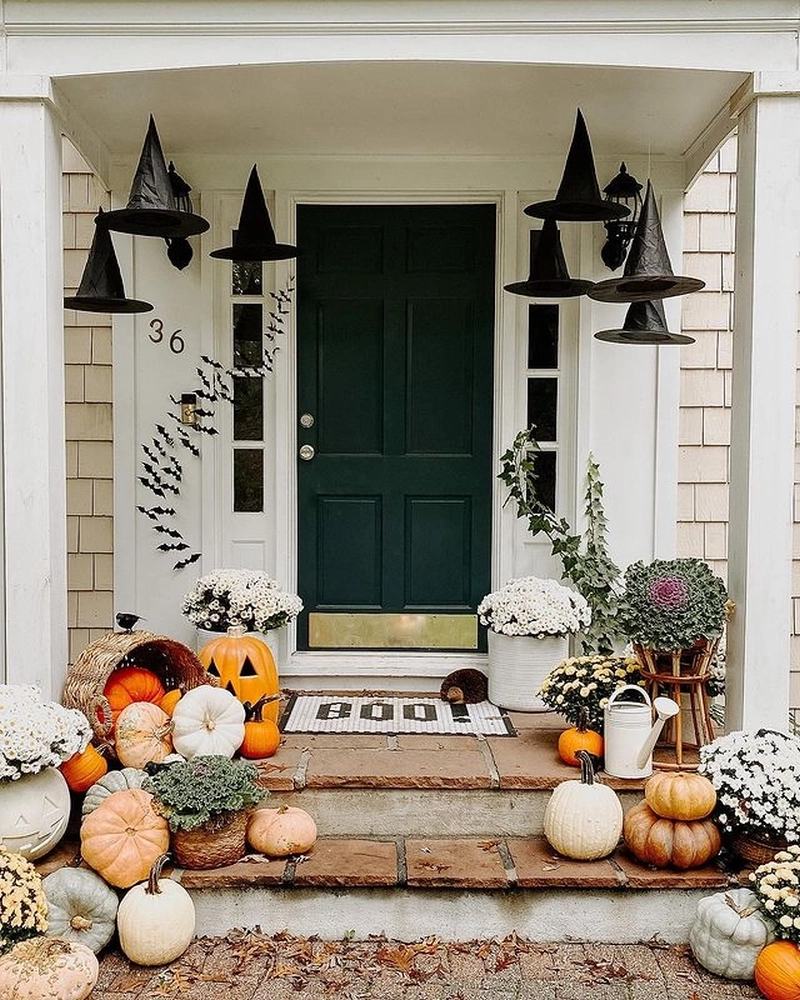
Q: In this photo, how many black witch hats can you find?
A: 7